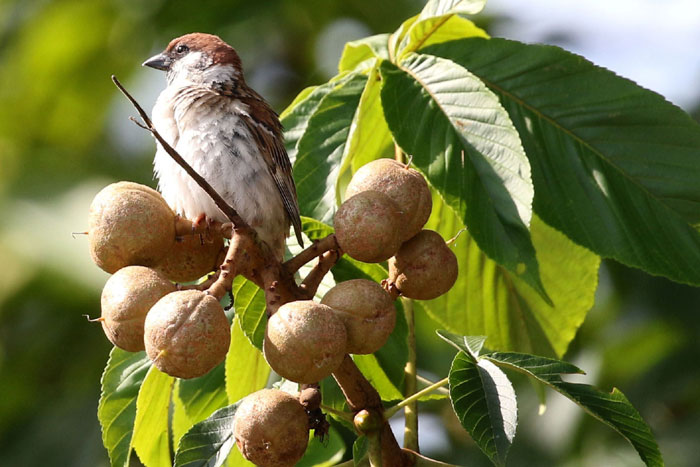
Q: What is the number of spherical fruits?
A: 10